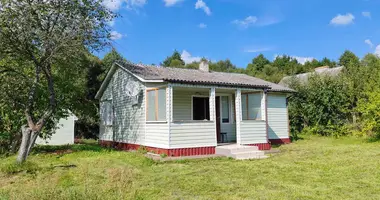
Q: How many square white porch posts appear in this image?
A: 4